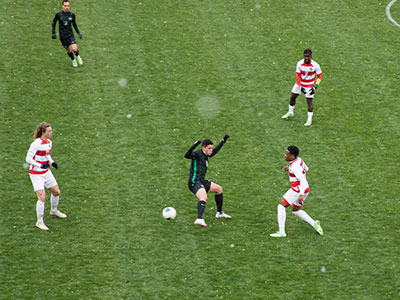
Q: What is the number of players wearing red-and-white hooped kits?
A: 3